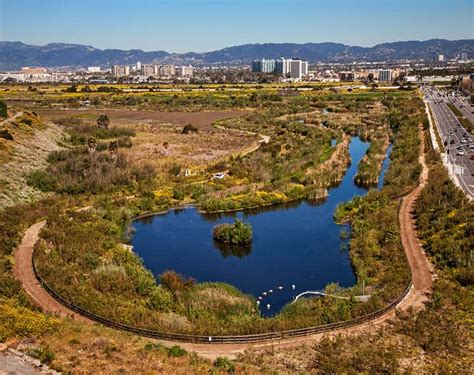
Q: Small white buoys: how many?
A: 7